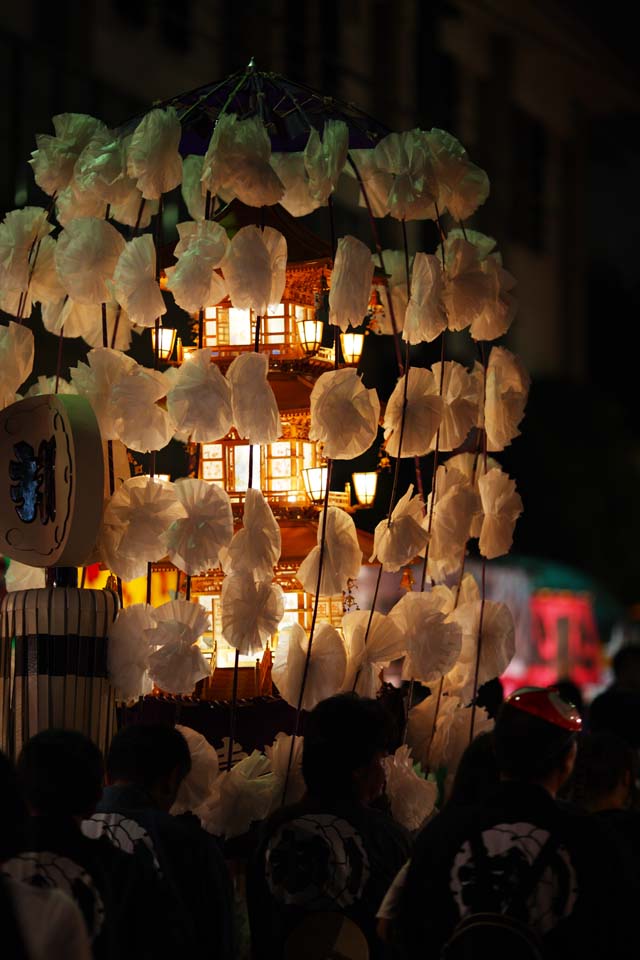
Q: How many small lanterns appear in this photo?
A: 5